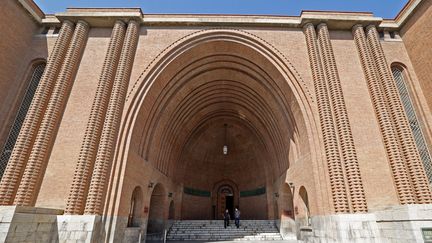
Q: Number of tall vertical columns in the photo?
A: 8